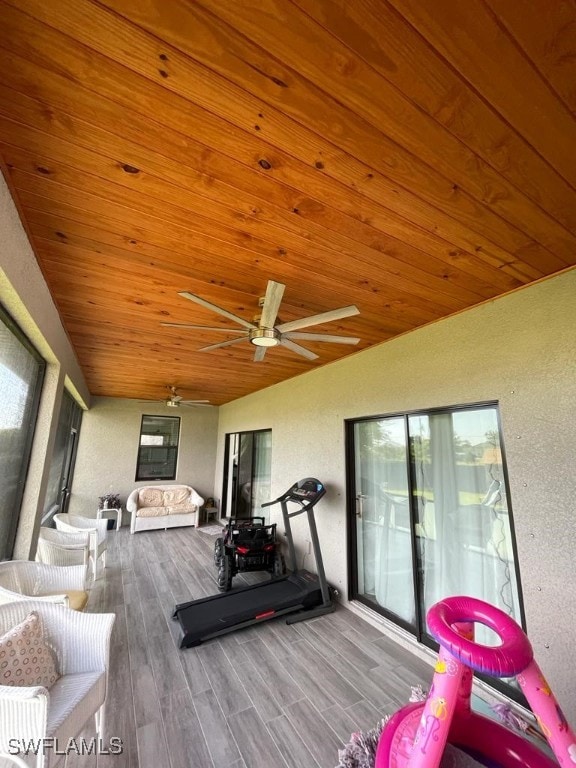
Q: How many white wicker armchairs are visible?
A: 4